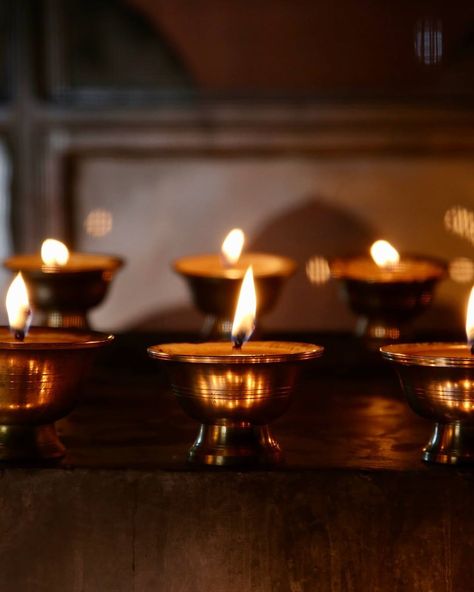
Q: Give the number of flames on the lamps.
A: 6